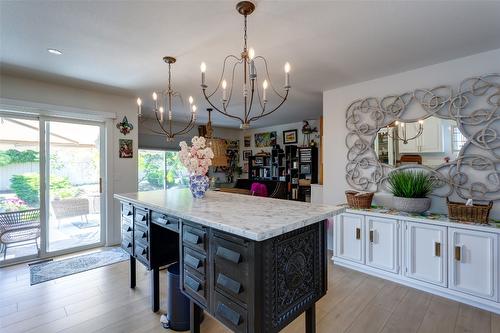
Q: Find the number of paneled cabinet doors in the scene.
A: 4